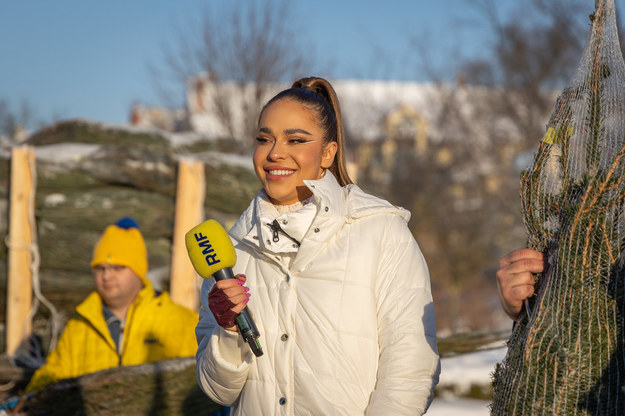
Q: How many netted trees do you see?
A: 1